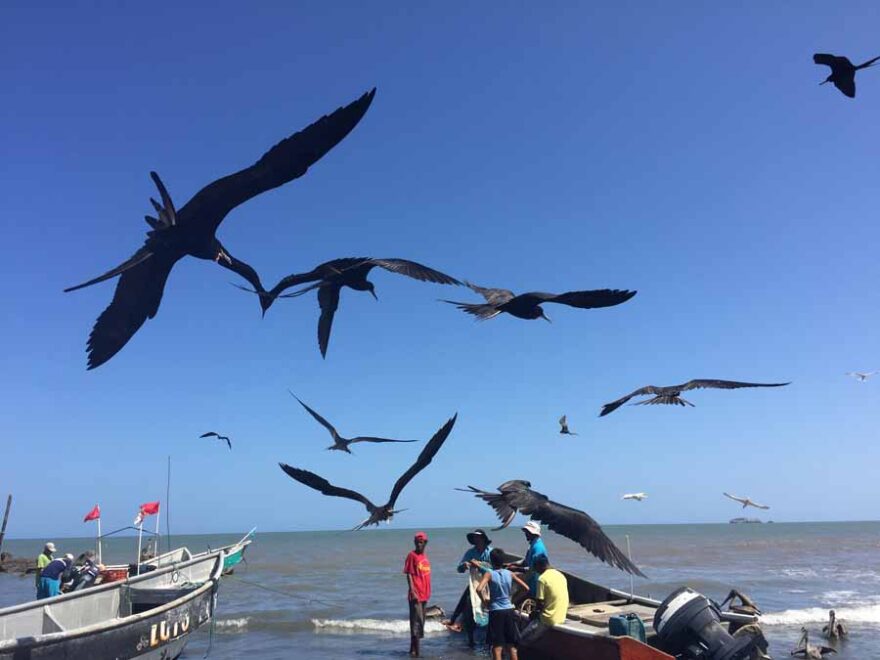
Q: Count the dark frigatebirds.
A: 11